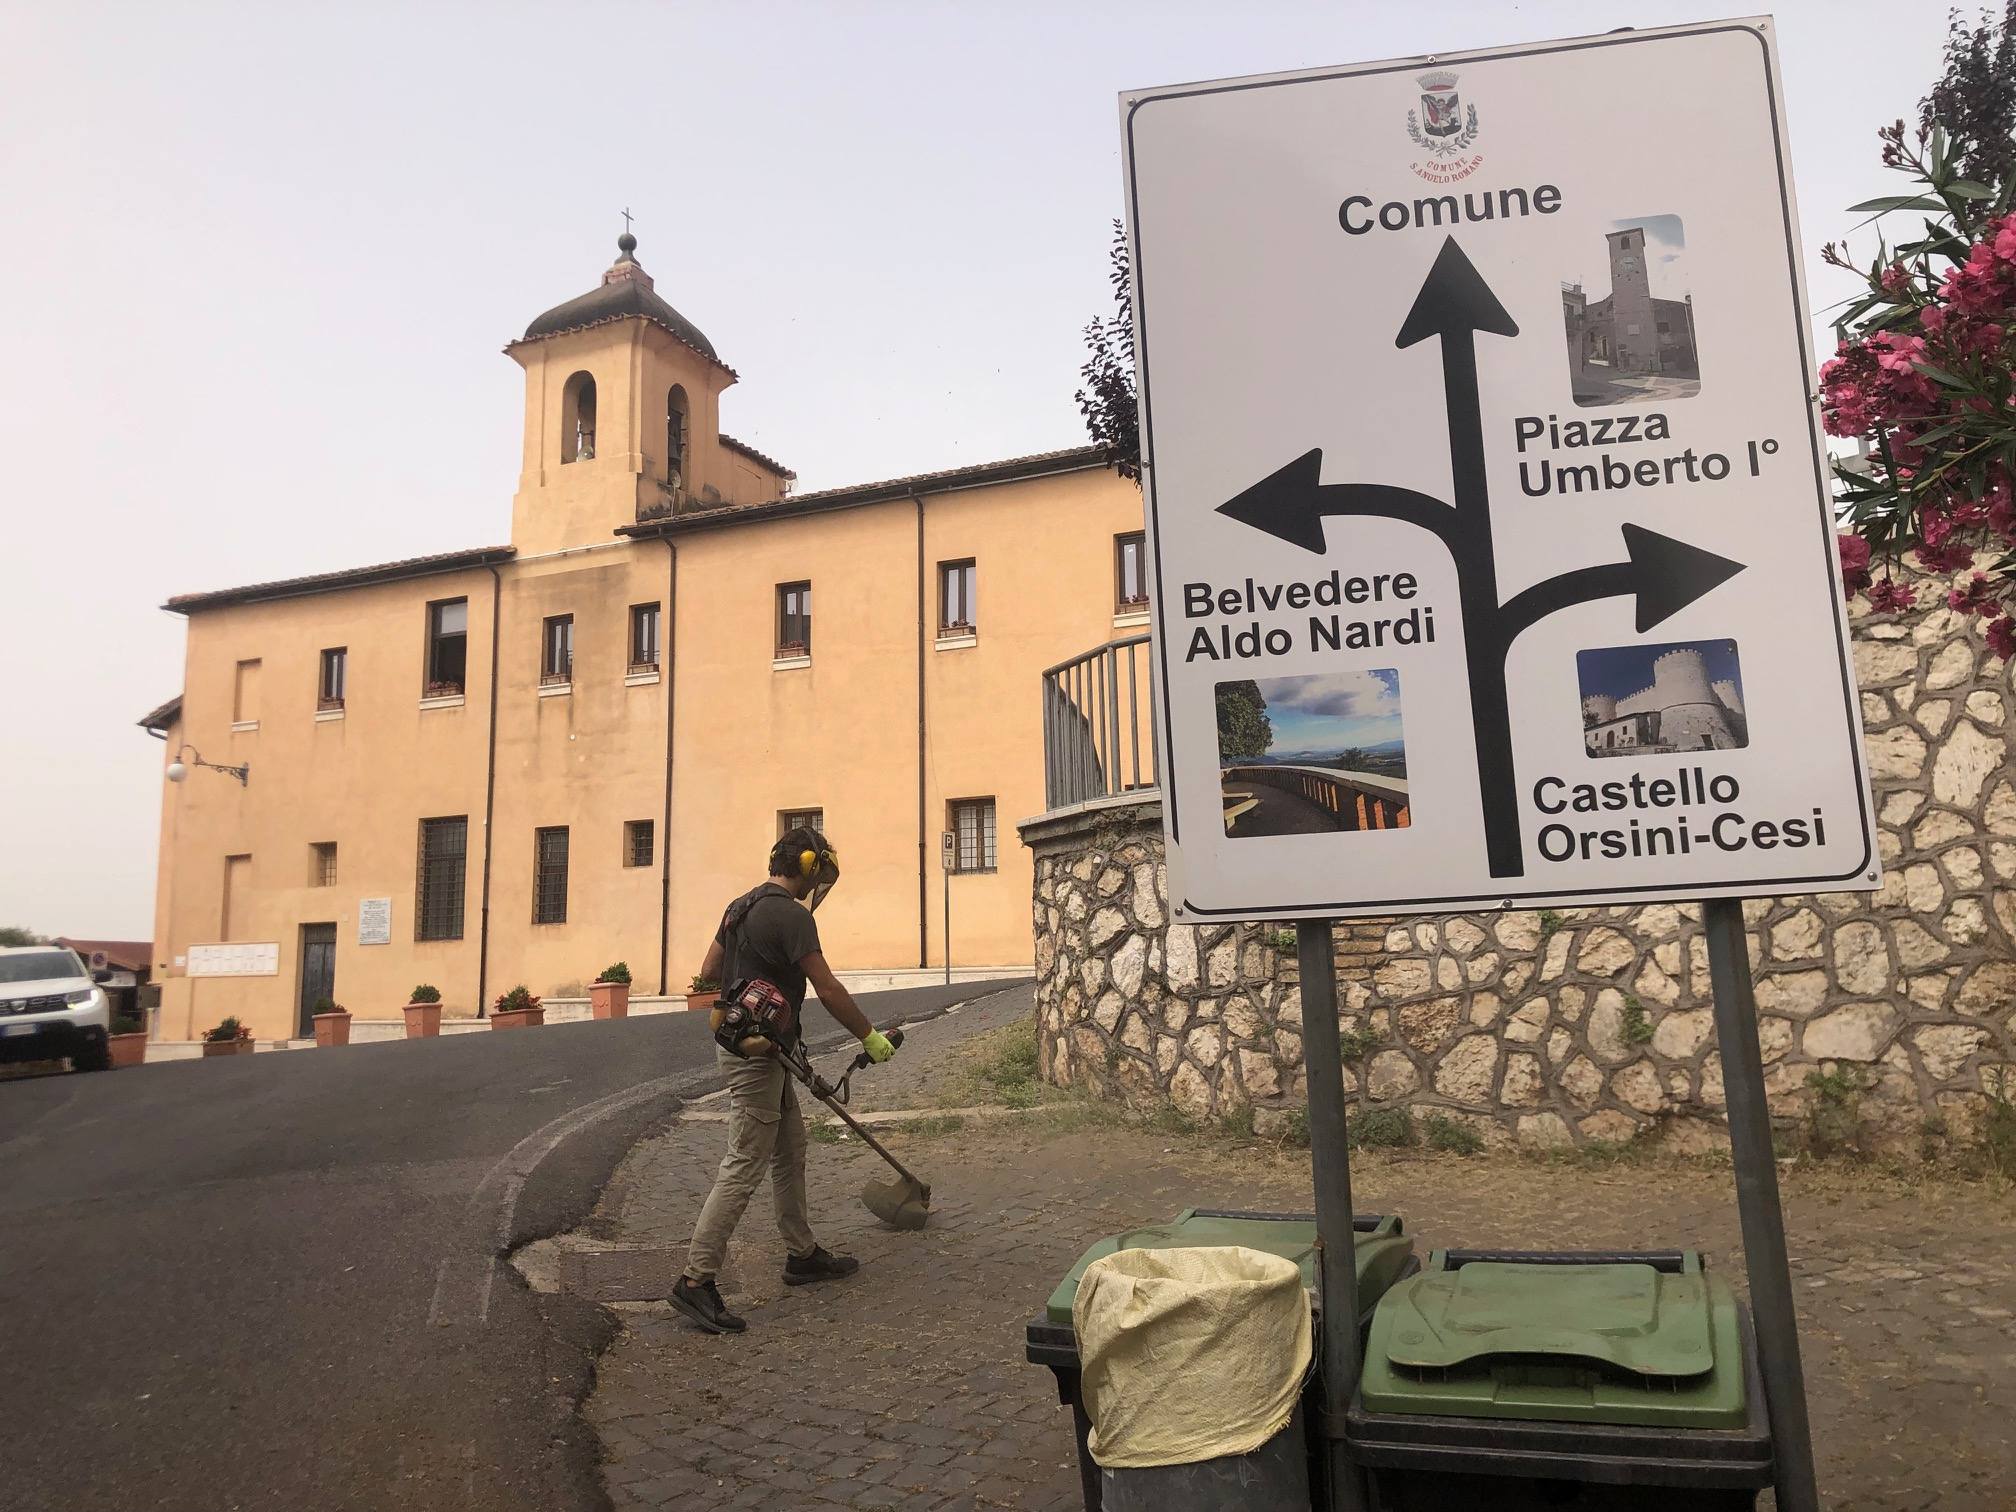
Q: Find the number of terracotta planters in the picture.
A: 7